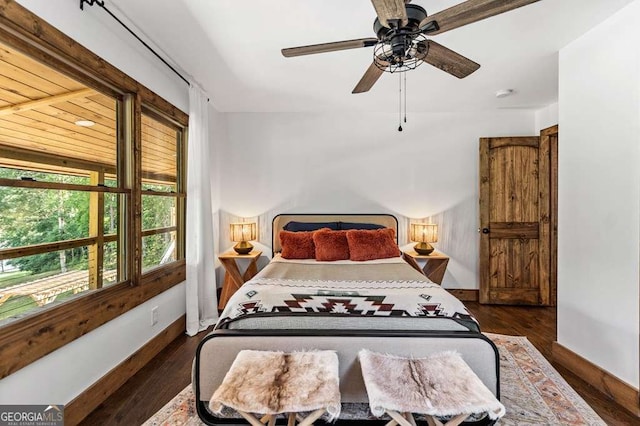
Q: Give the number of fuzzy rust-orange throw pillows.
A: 3